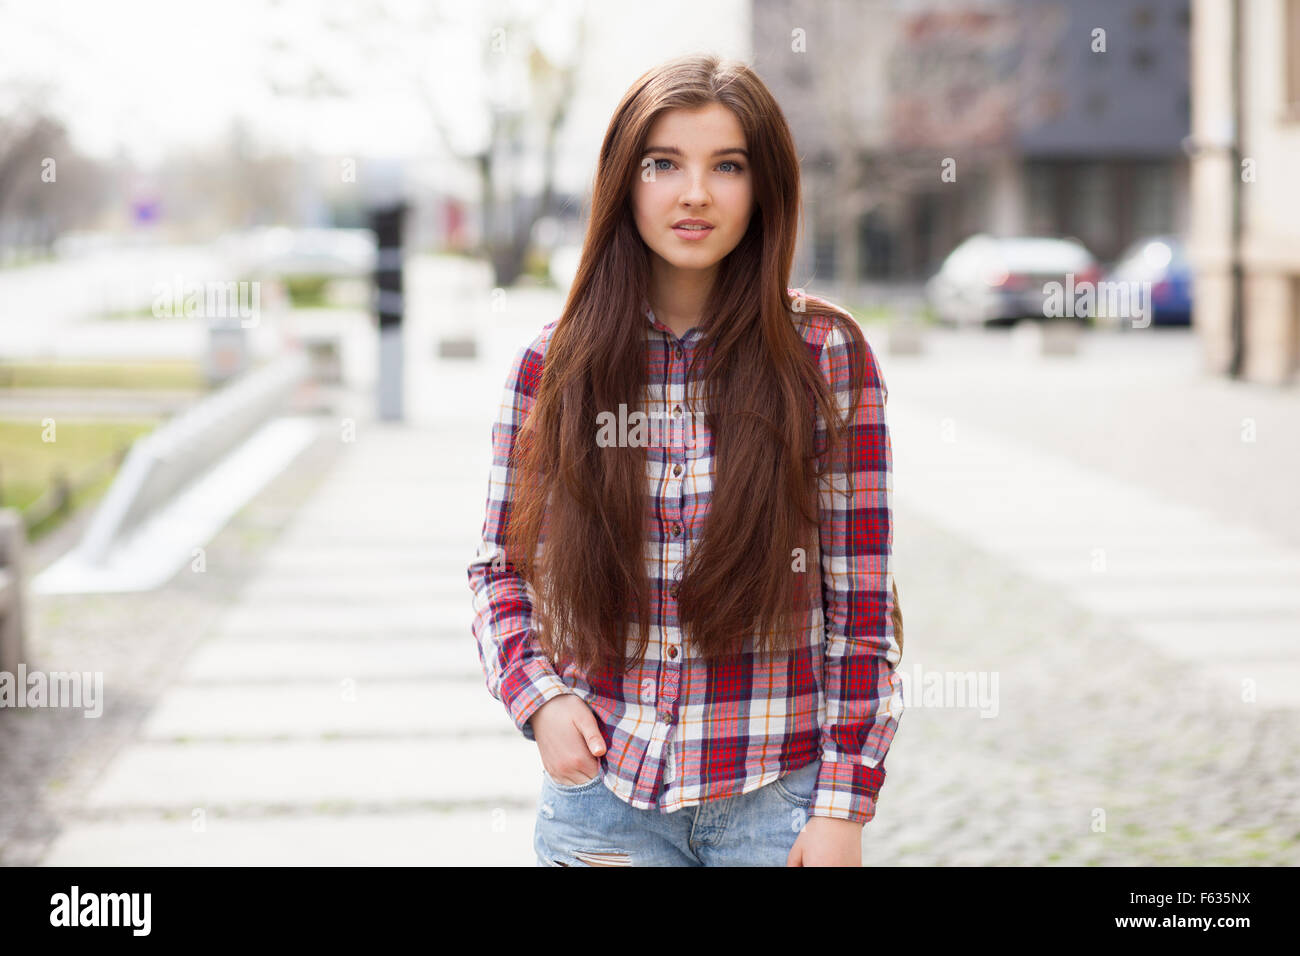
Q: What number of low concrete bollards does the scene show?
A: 3